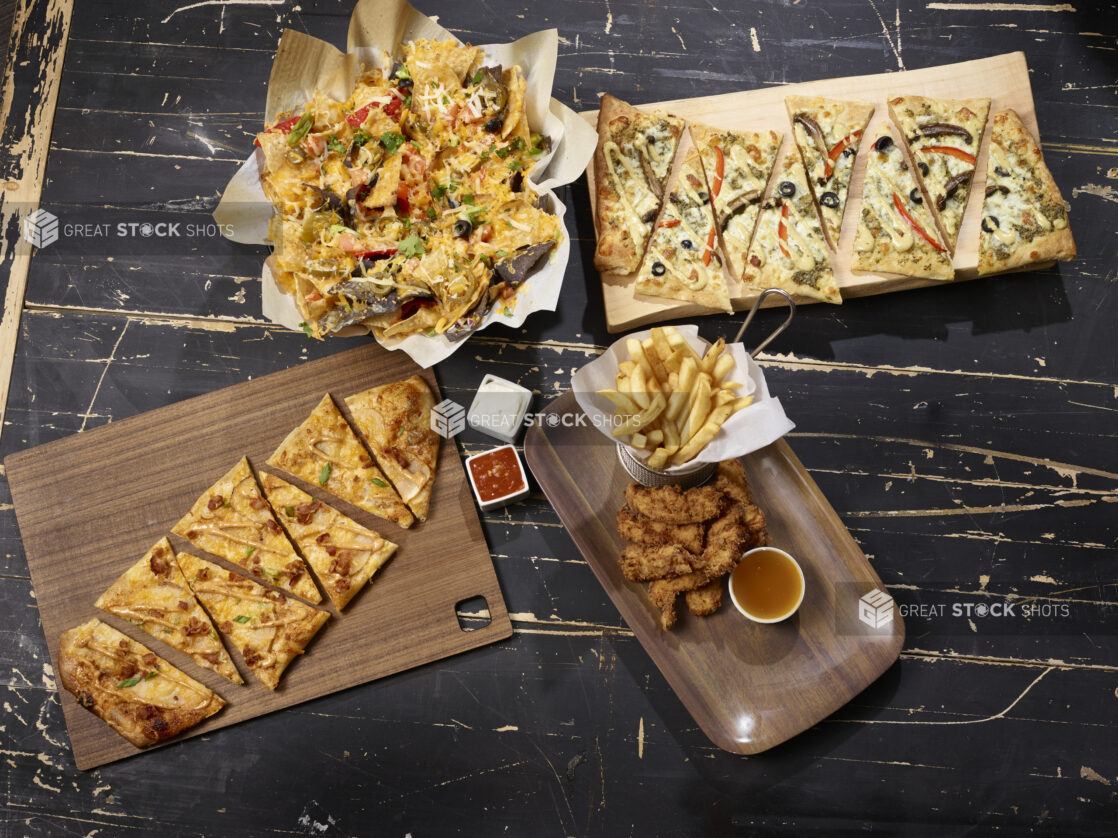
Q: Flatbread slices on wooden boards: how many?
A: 15